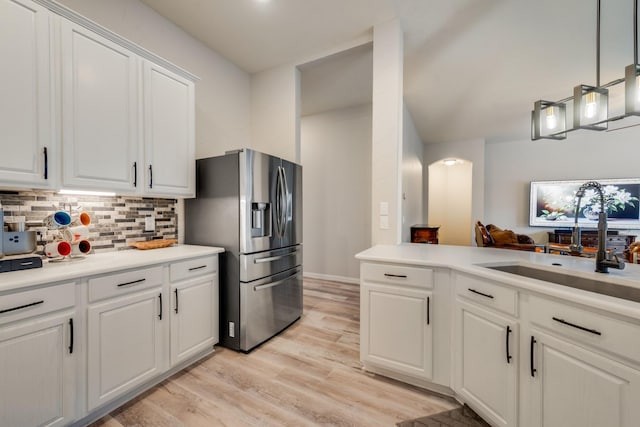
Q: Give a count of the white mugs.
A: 5